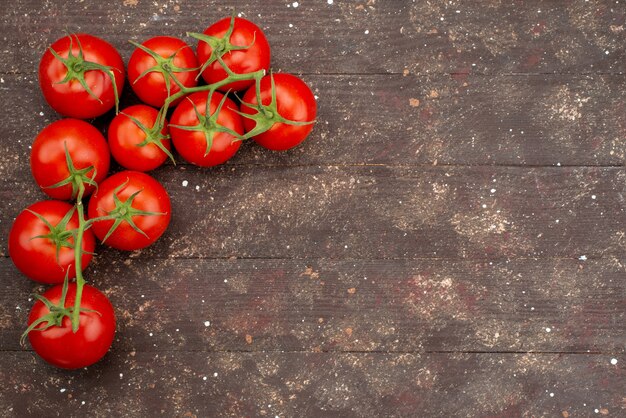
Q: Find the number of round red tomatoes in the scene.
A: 10